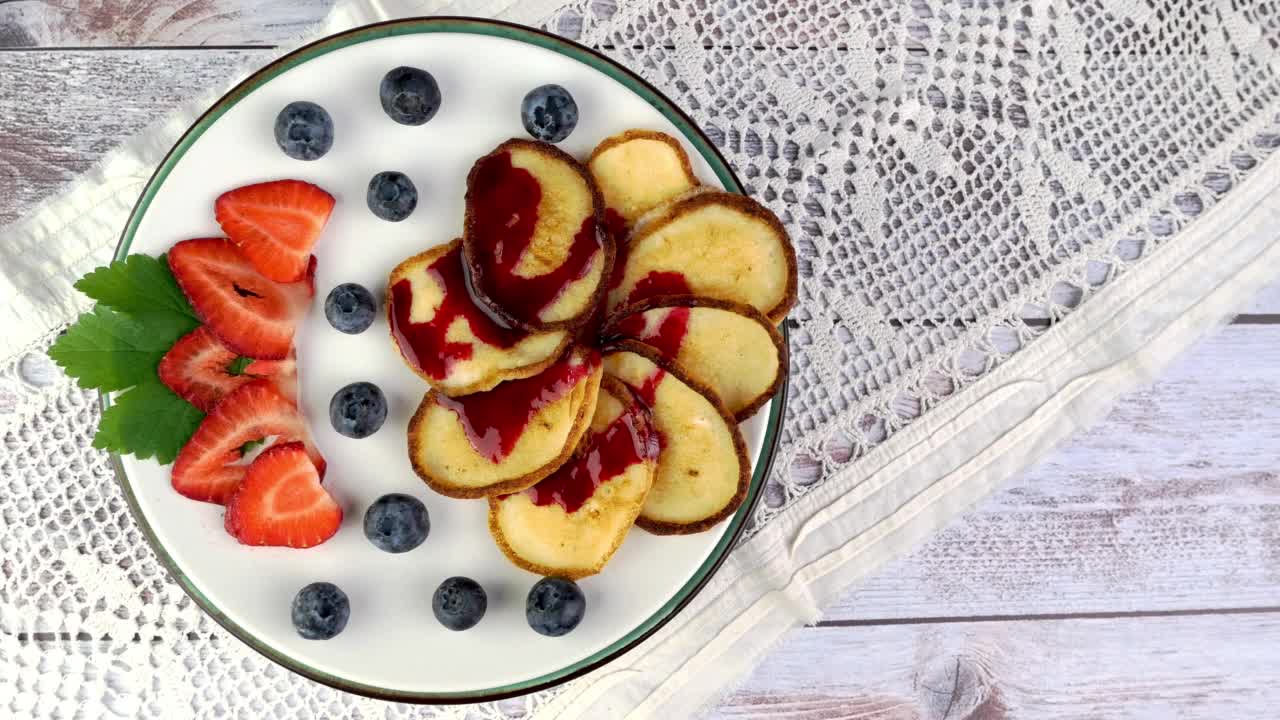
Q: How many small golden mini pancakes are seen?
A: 8